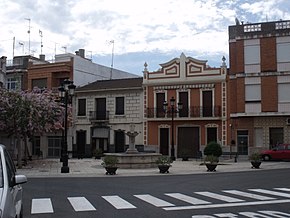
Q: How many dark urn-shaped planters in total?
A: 4